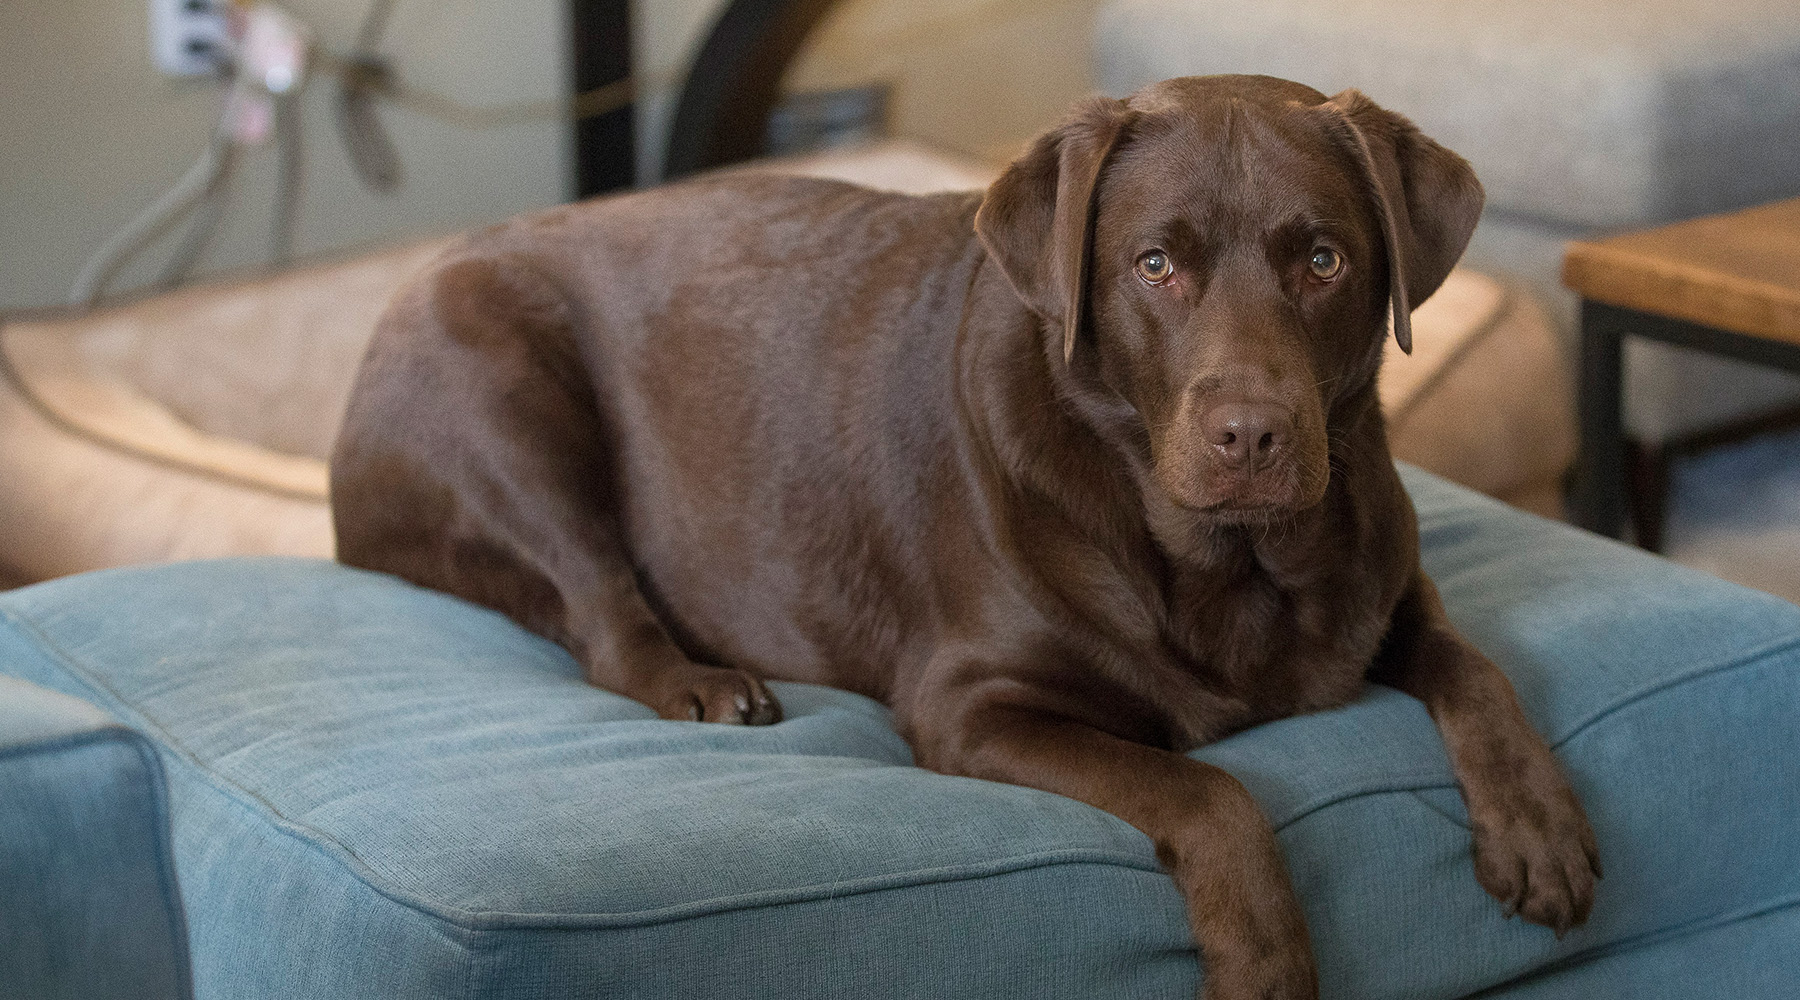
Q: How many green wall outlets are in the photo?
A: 0